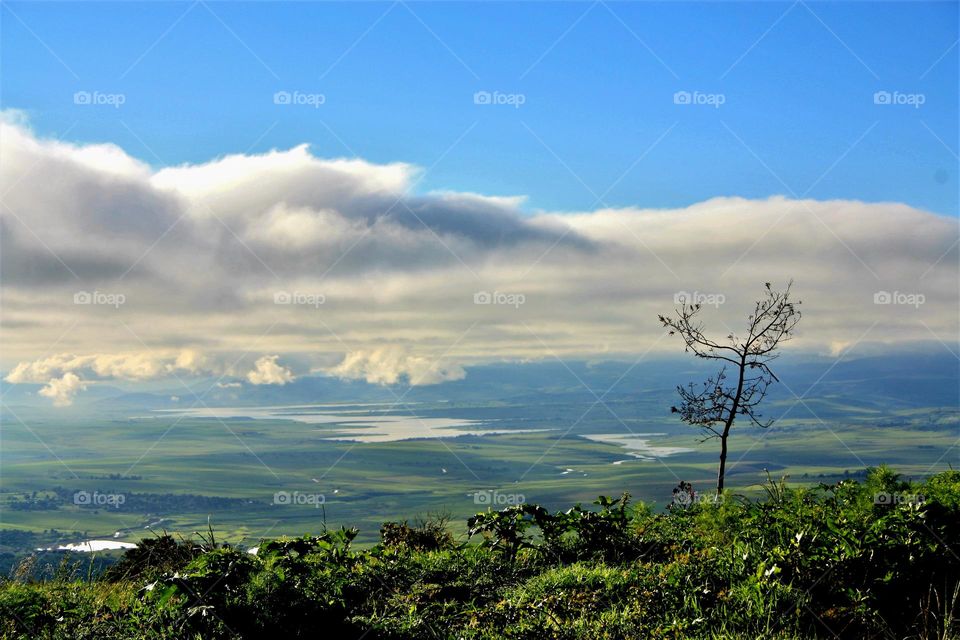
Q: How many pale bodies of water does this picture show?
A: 3